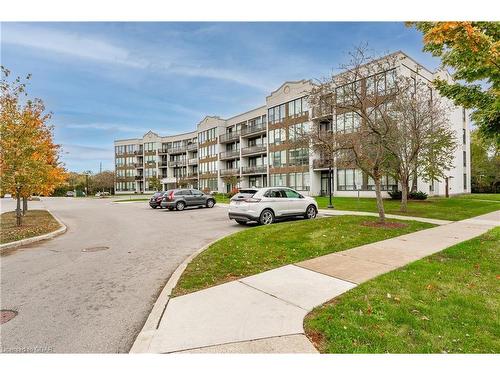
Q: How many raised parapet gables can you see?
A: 3